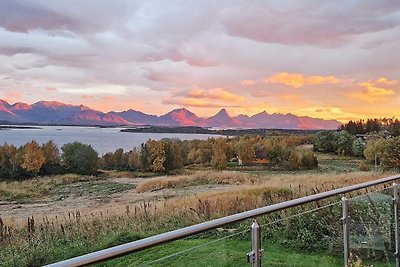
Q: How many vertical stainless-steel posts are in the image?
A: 3